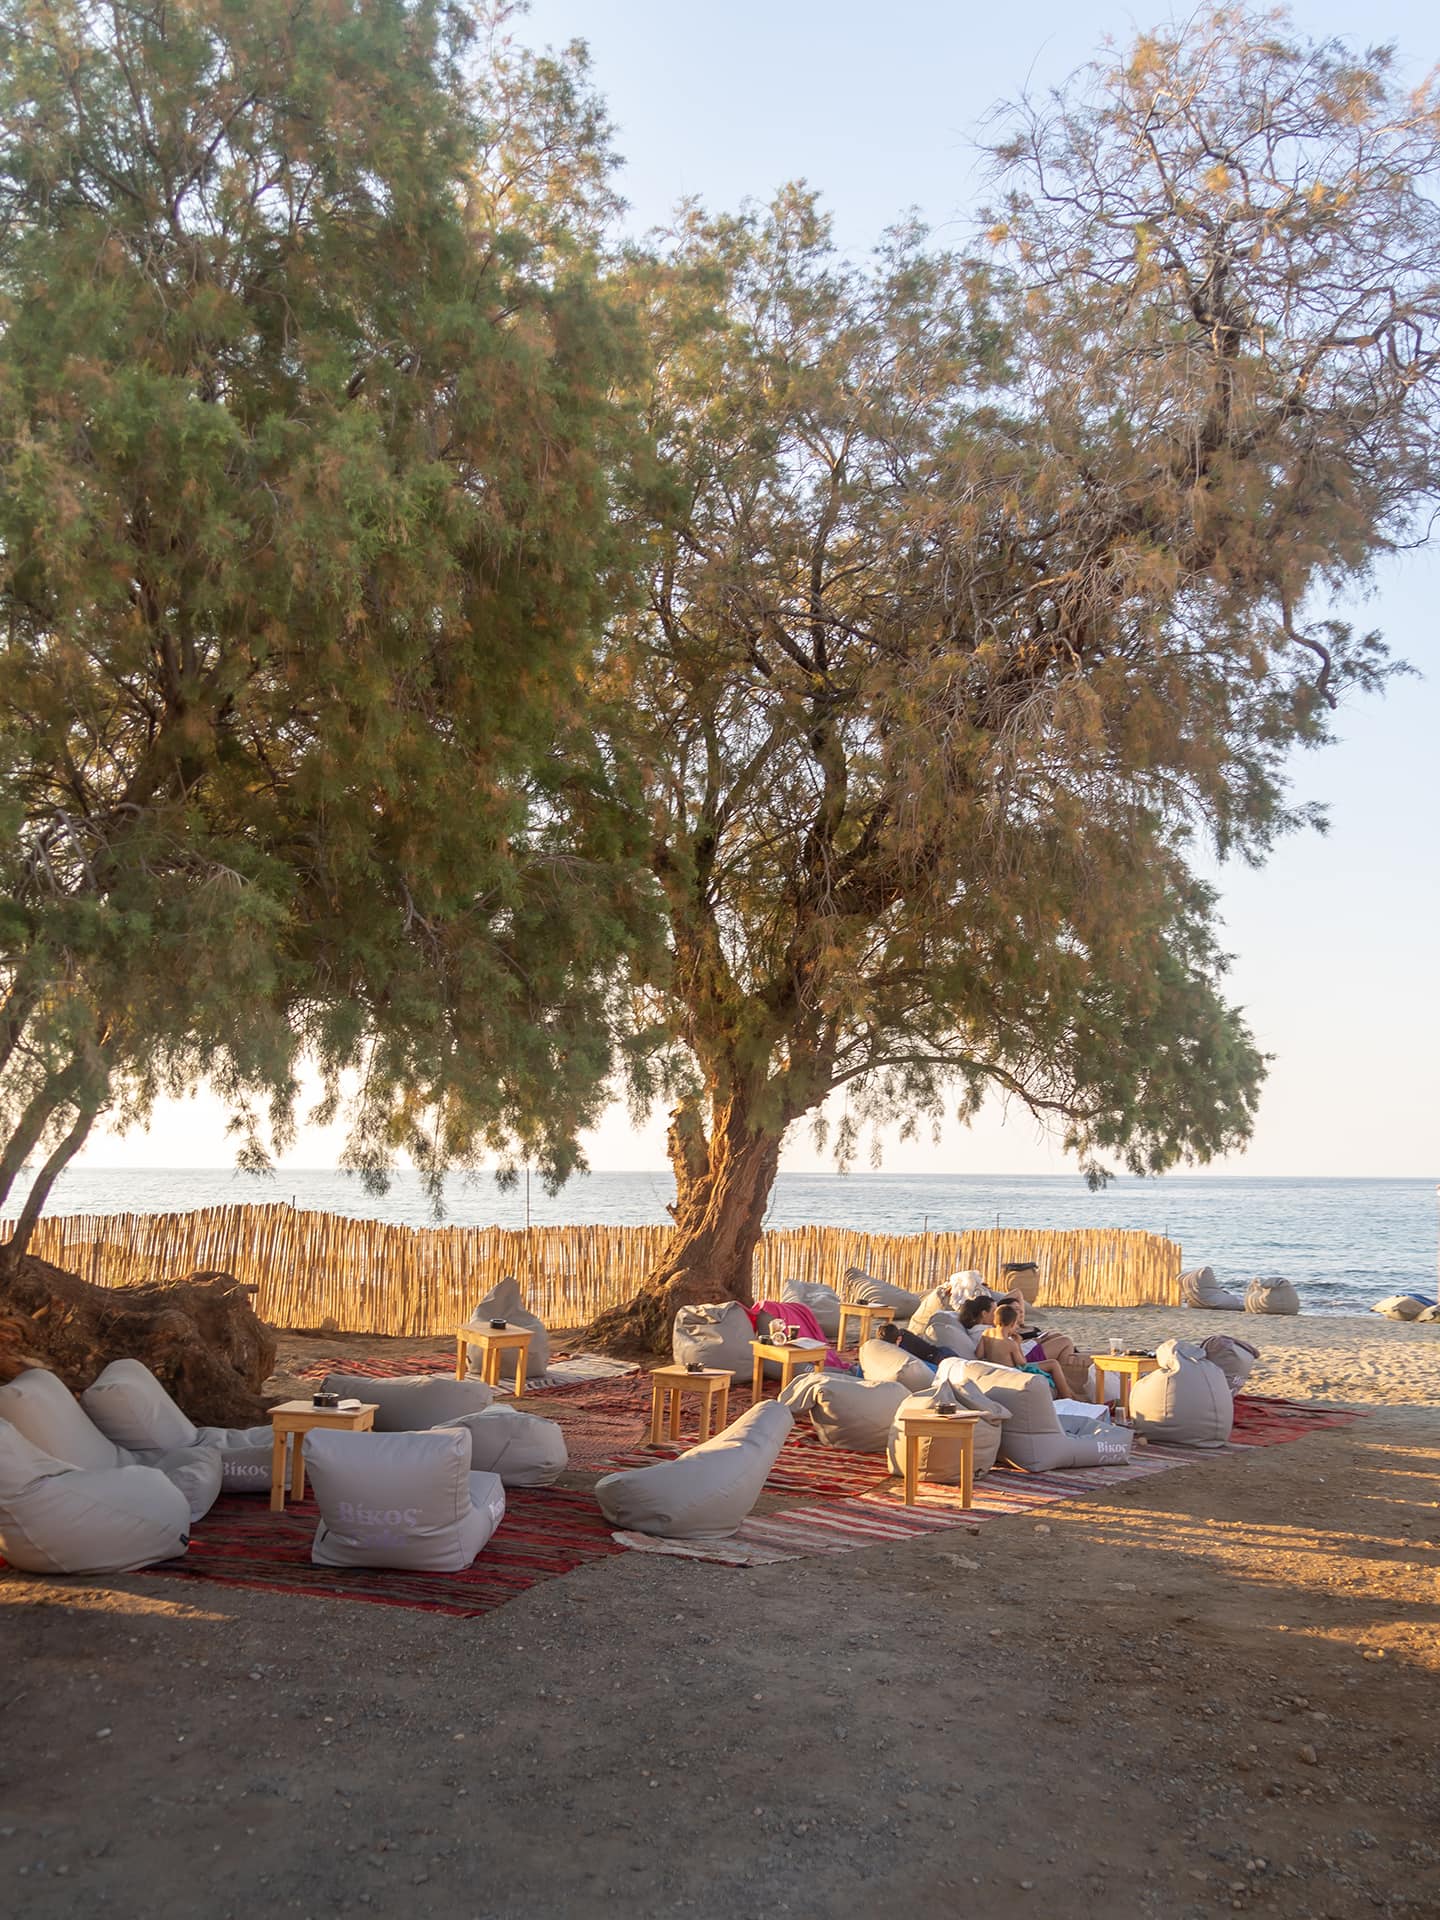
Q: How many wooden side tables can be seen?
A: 7